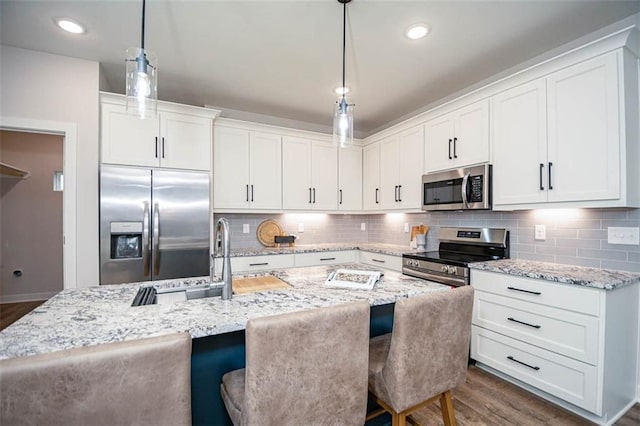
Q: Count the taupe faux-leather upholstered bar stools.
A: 3